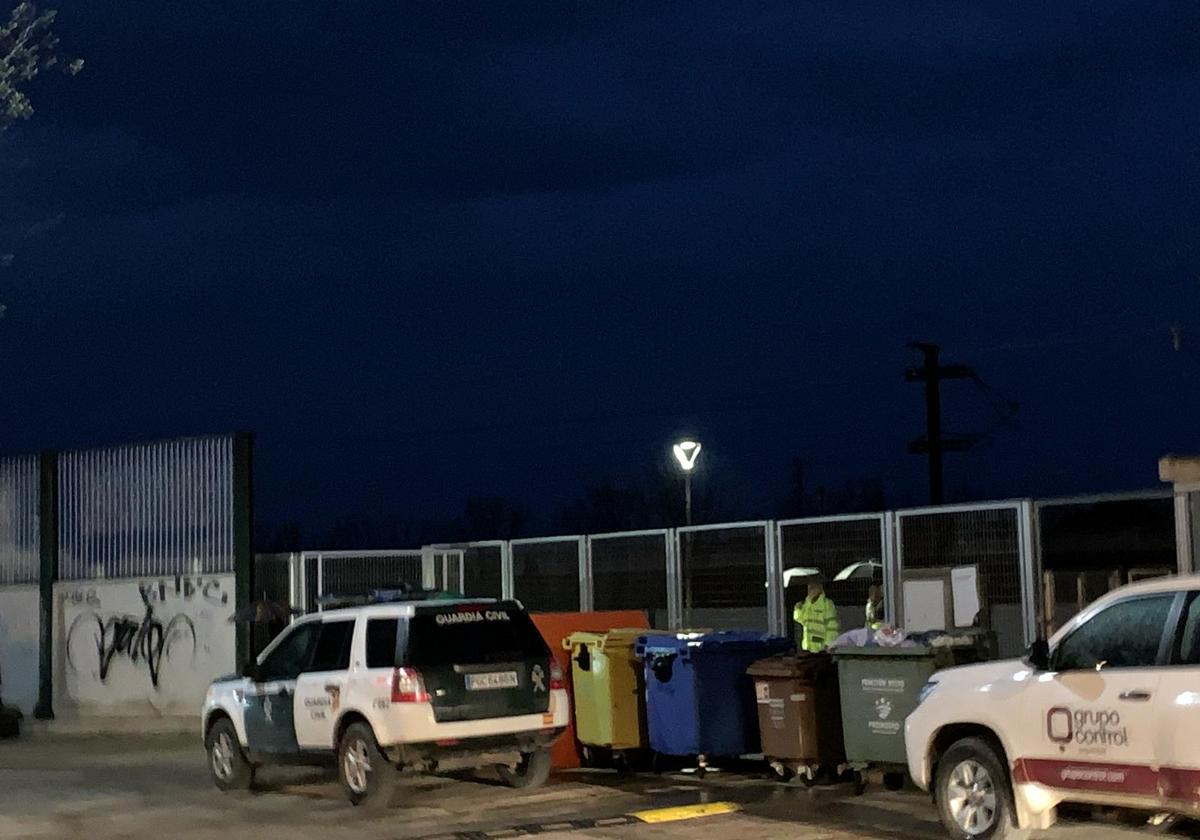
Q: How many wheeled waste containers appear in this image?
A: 4